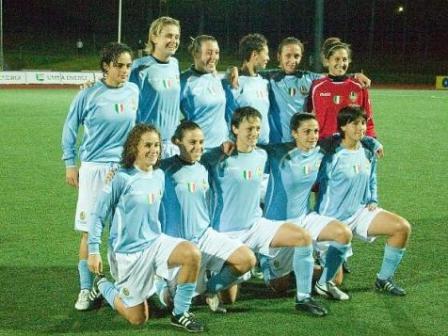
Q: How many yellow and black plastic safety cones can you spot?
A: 0